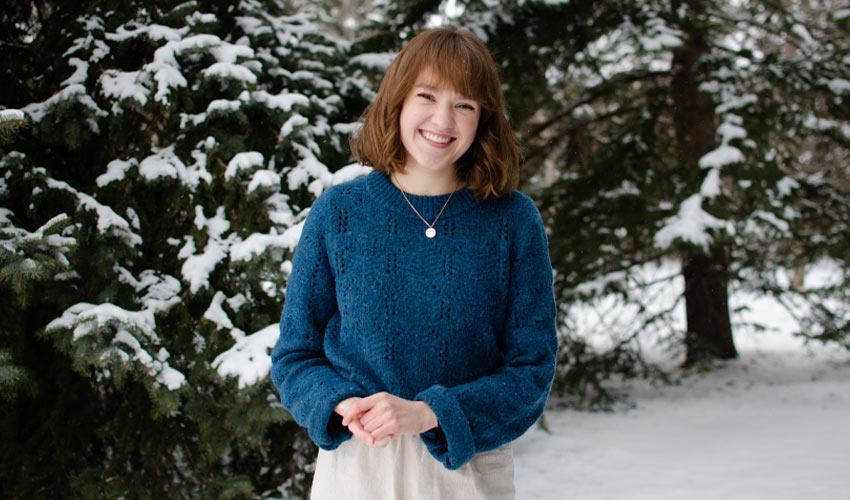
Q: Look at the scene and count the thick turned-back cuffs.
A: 2